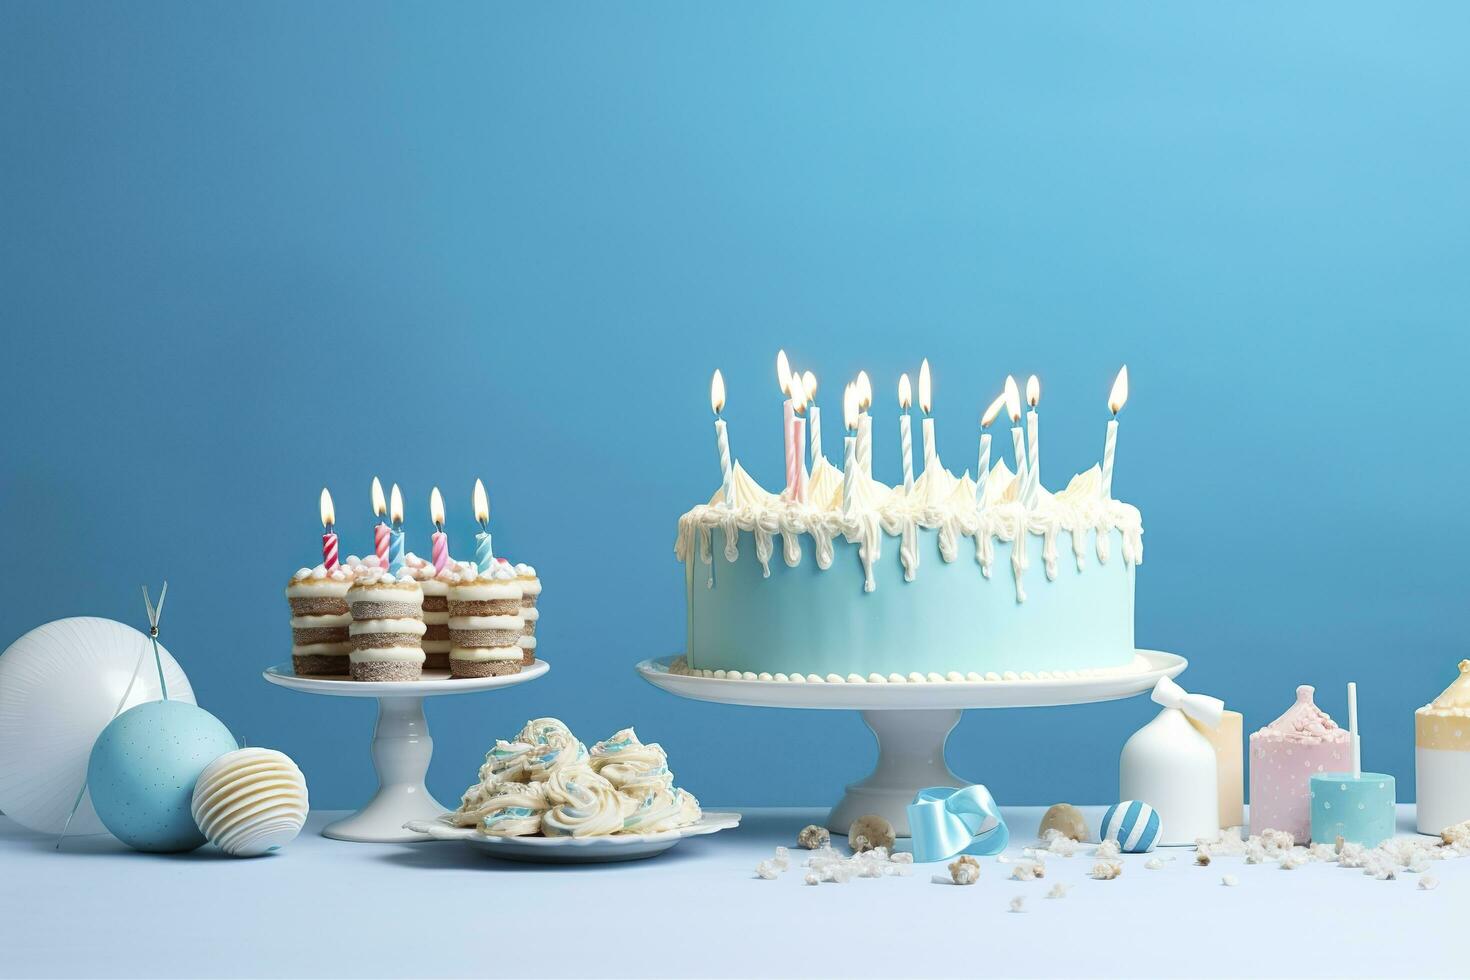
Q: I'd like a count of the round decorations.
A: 4